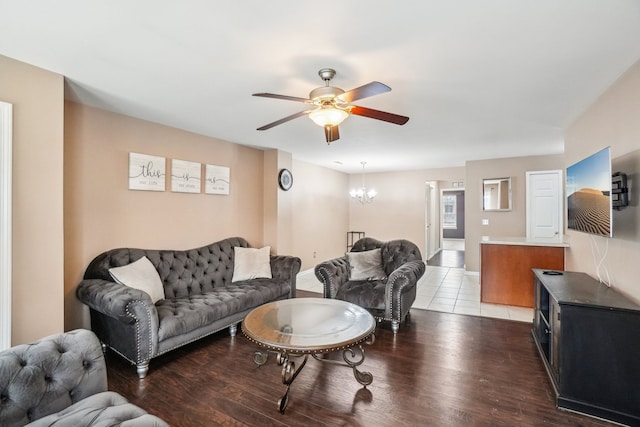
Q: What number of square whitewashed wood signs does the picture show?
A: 3